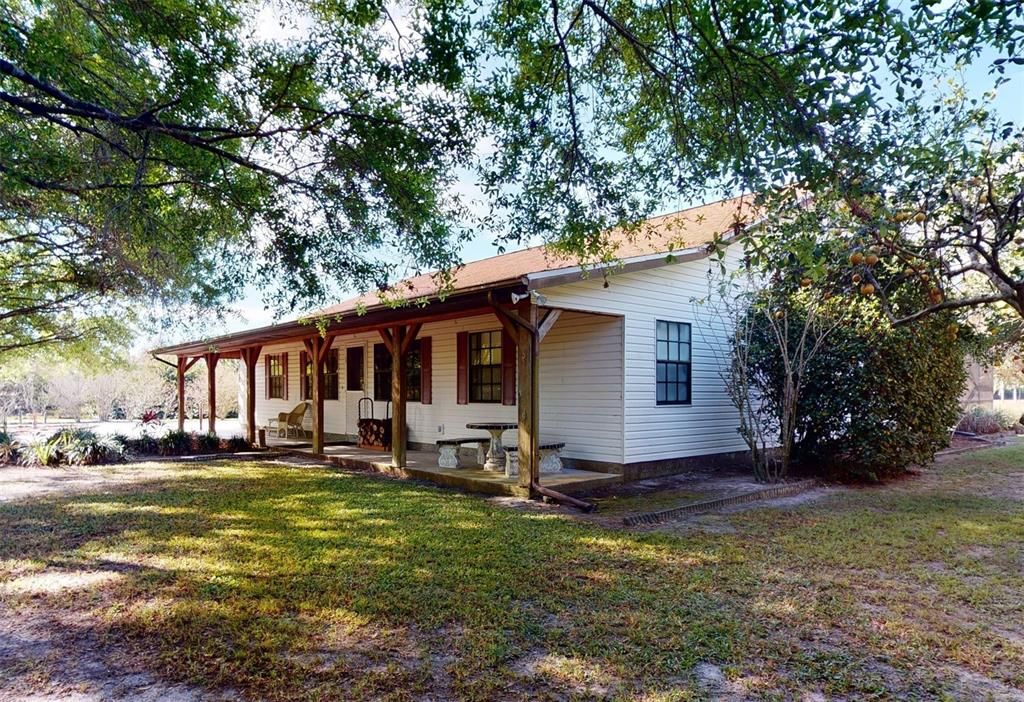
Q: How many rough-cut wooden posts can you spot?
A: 6